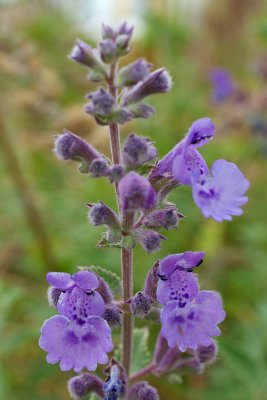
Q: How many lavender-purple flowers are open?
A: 3